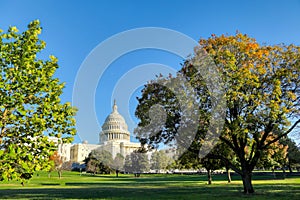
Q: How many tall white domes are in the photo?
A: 1